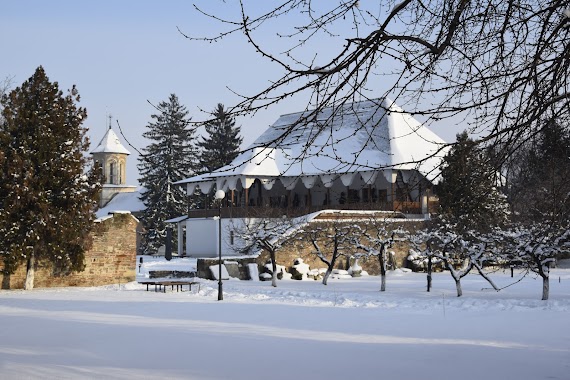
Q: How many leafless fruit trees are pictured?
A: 6